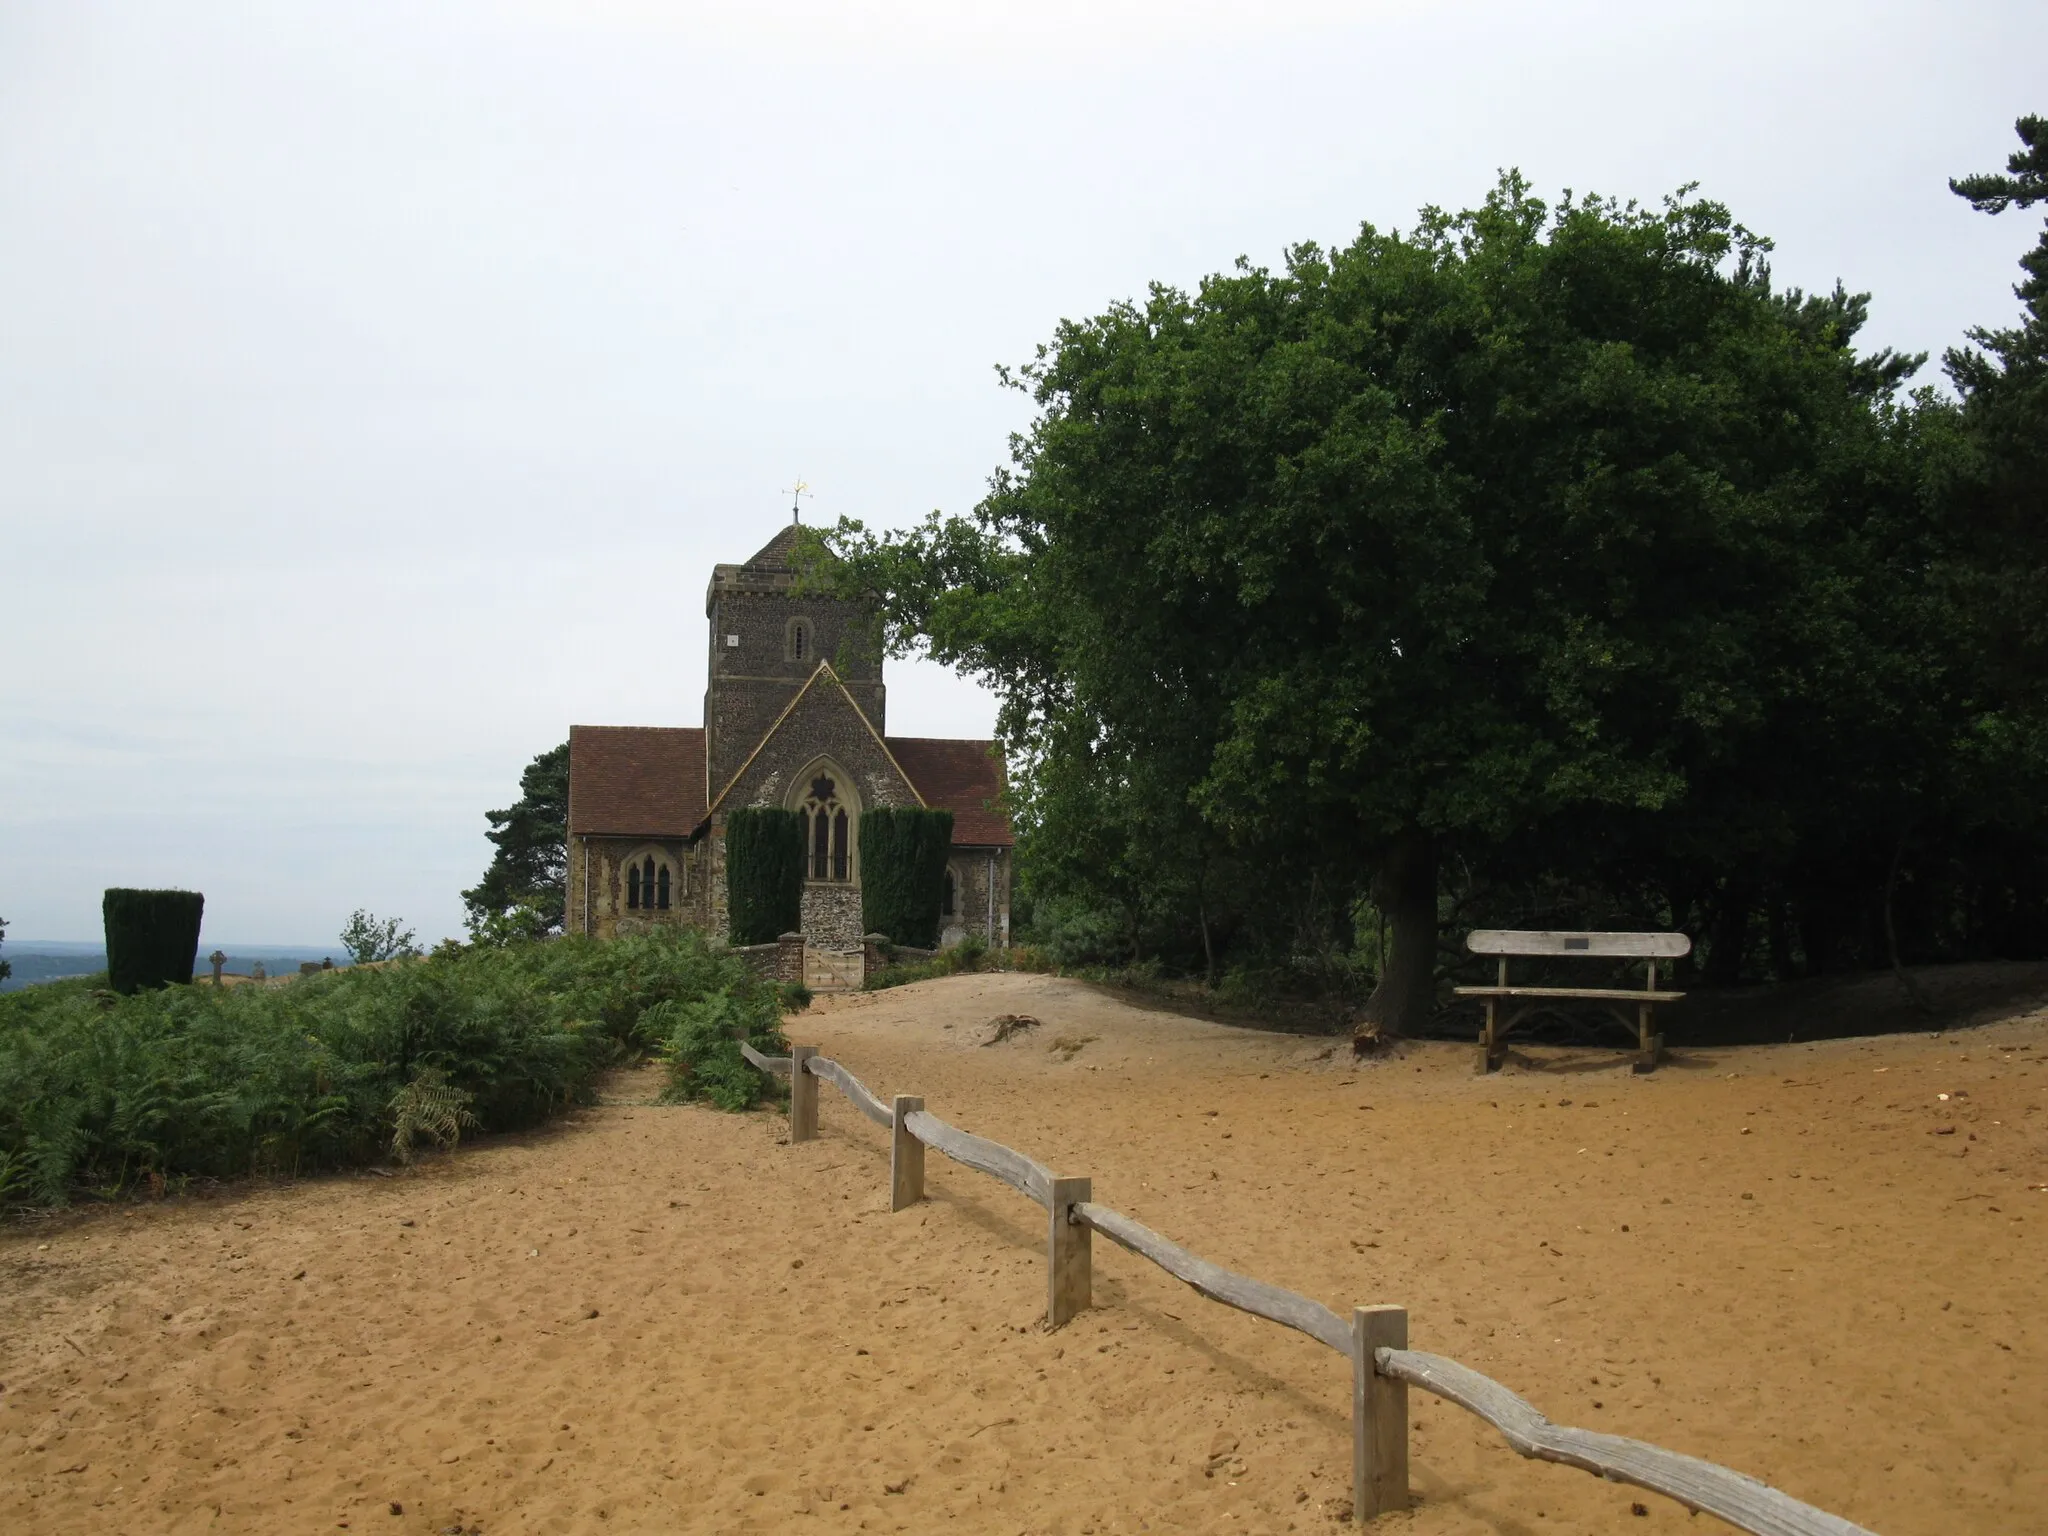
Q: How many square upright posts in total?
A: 4